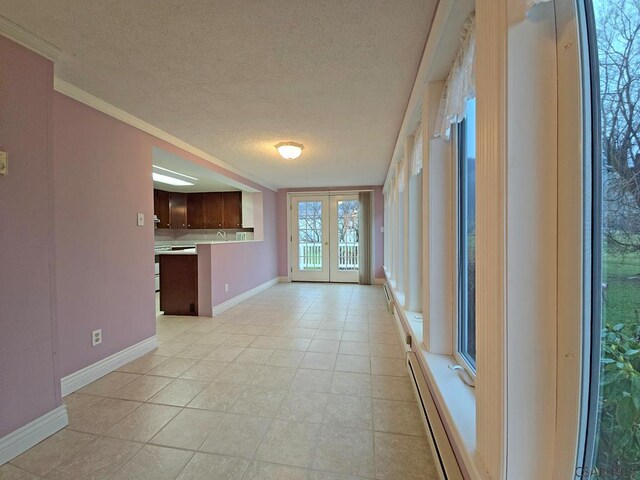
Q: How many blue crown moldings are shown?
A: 0